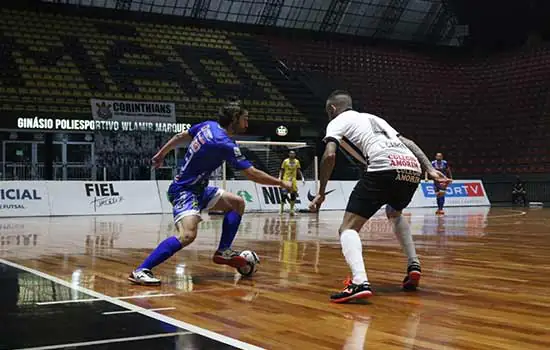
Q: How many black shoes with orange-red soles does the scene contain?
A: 2